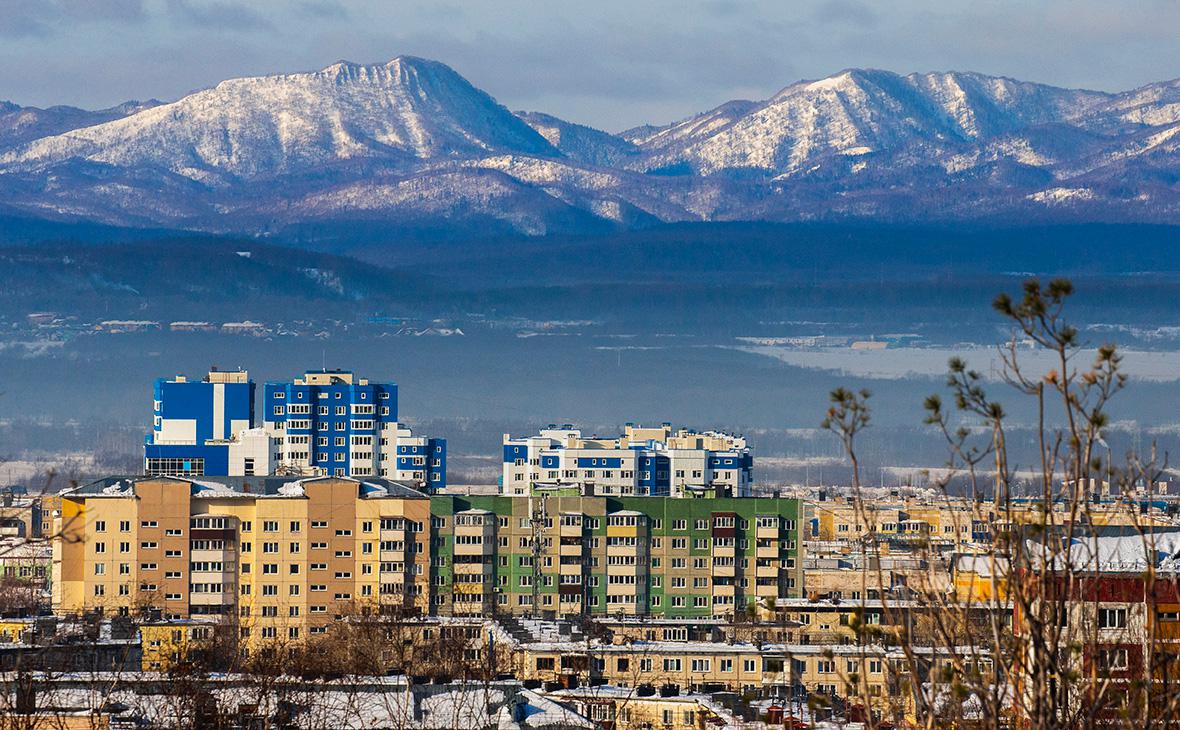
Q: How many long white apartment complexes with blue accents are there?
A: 1